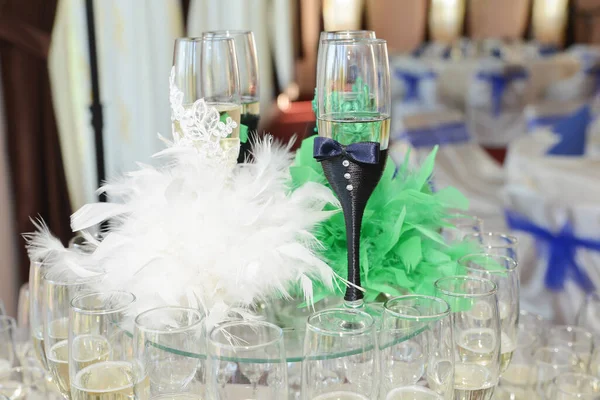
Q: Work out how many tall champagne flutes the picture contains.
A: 4